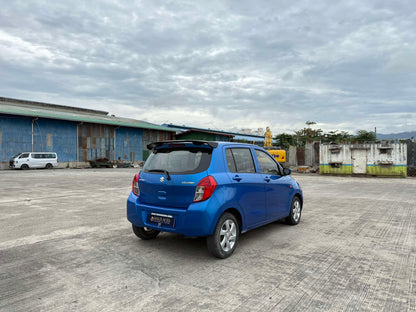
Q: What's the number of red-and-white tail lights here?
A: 2